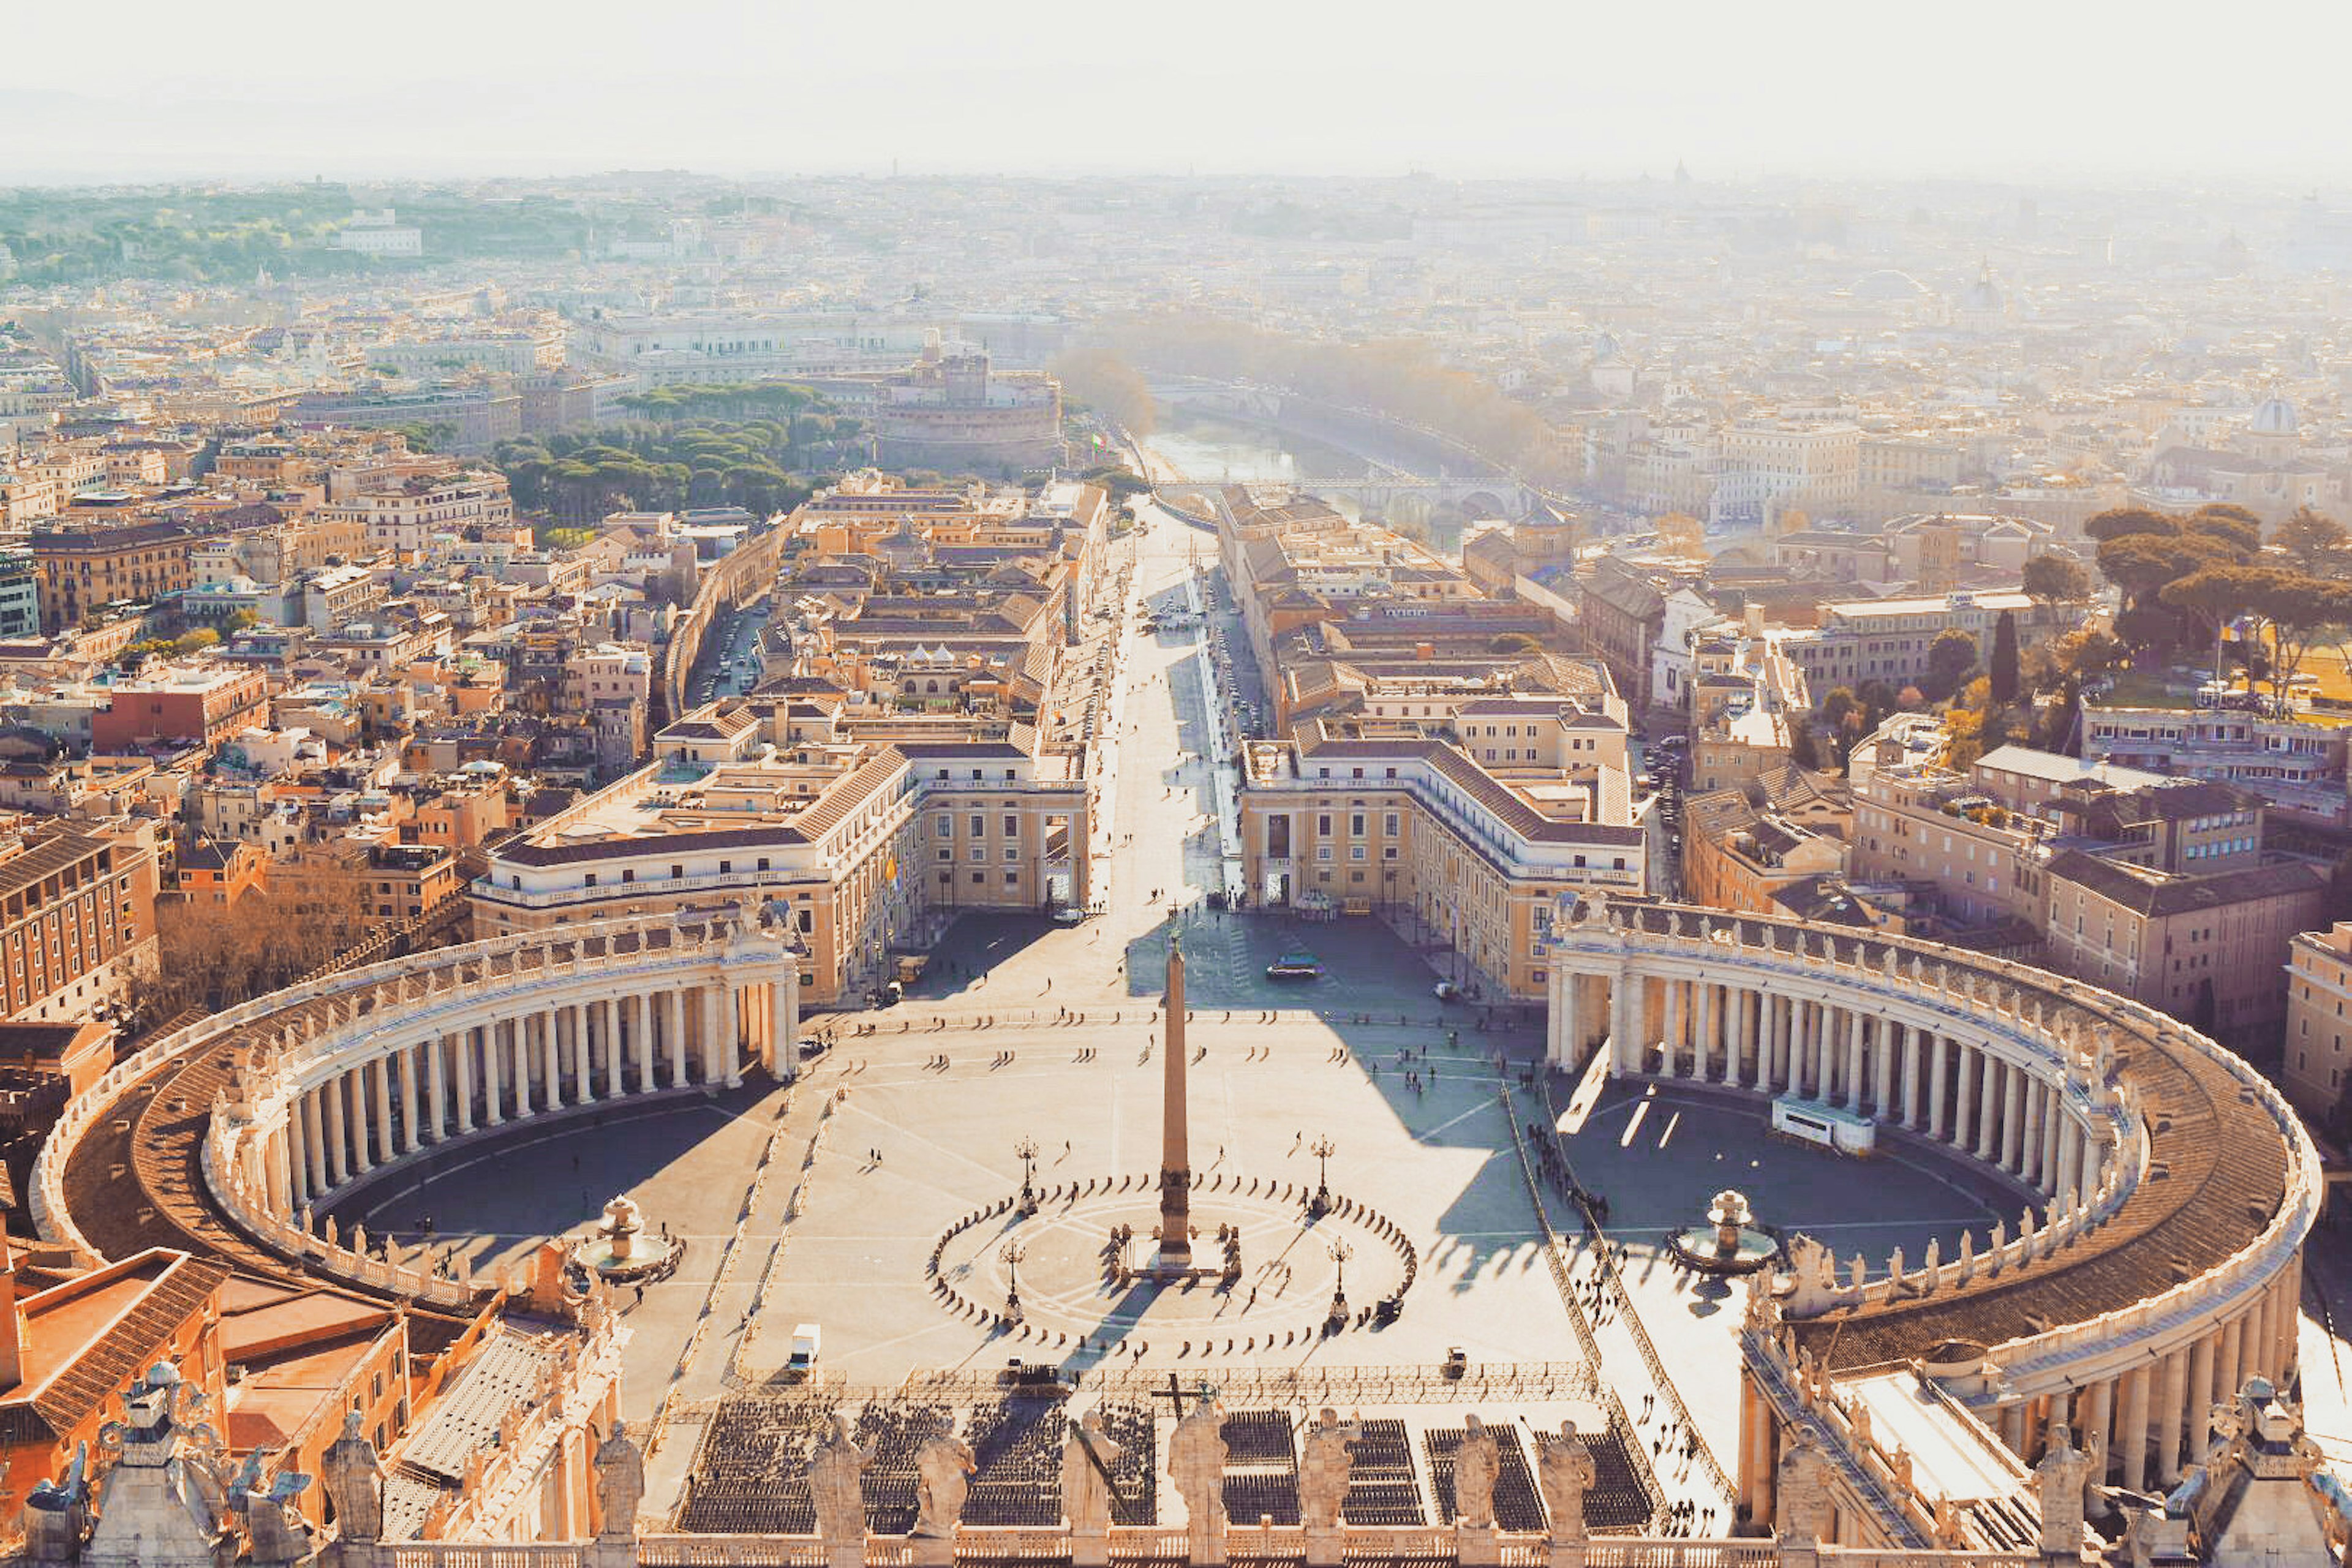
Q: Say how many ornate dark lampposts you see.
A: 4